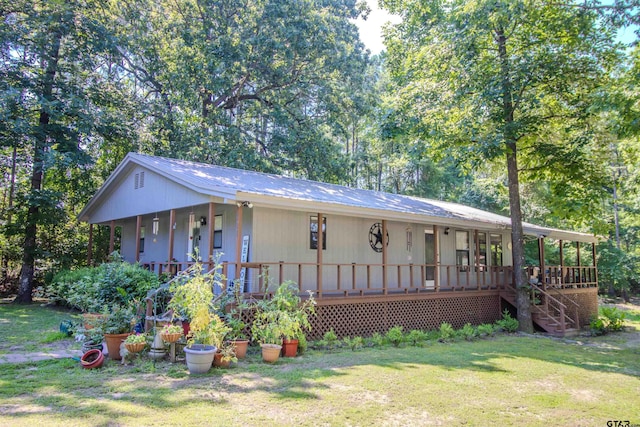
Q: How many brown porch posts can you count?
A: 14